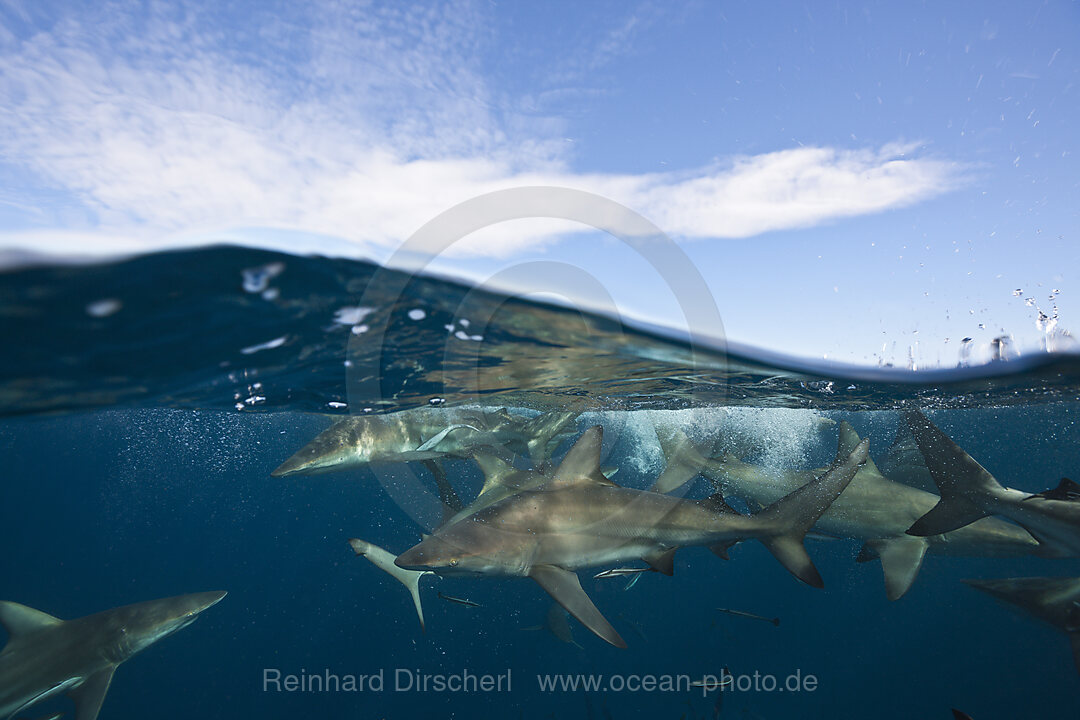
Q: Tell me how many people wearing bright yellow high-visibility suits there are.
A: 0